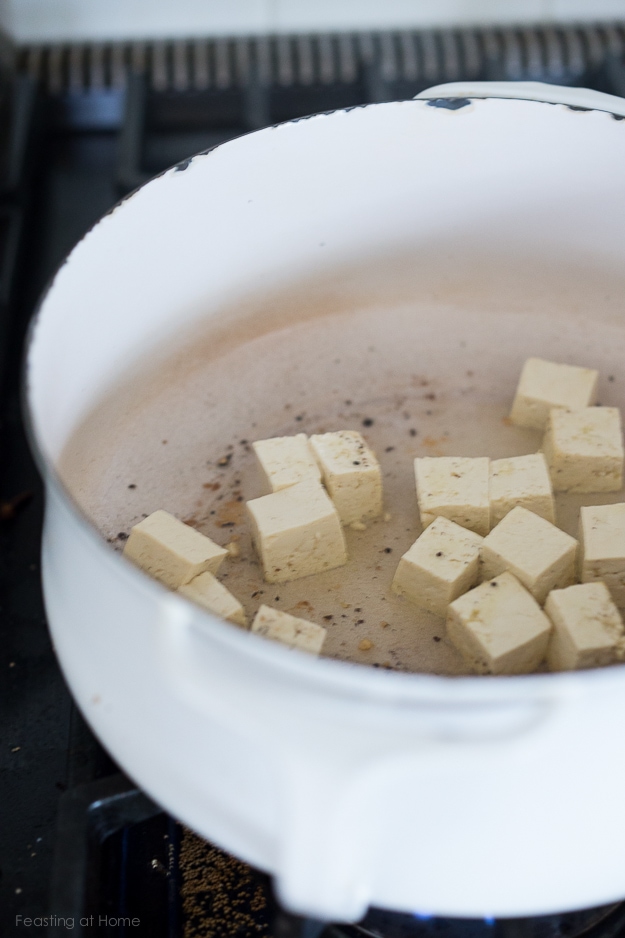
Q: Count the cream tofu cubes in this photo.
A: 15